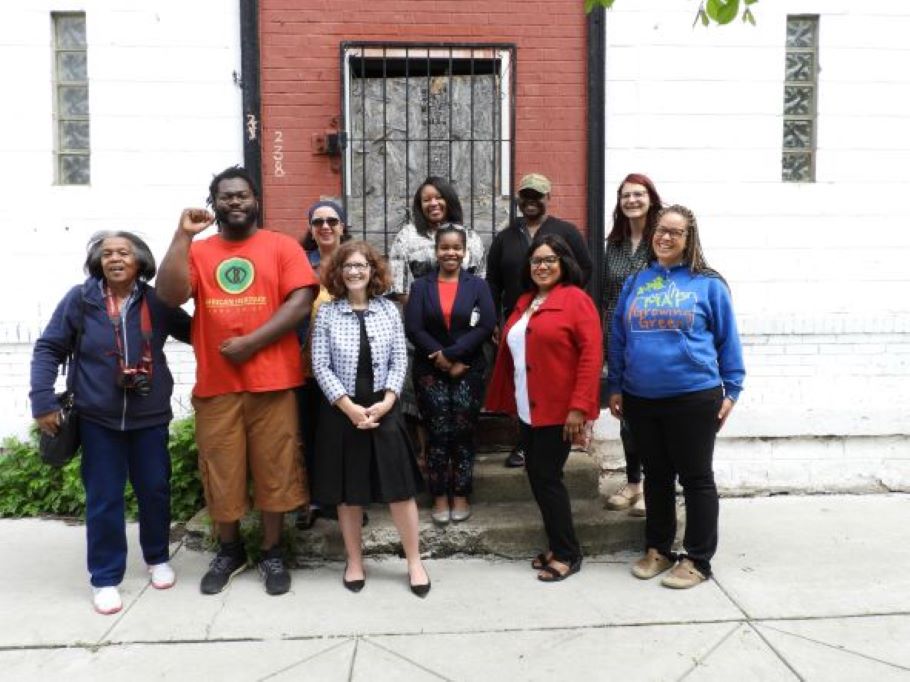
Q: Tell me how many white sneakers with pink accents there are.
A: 2